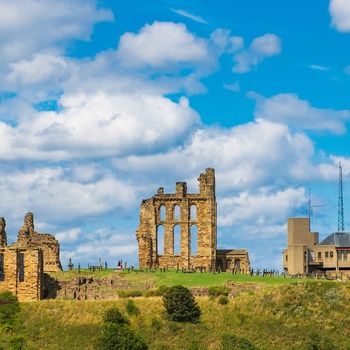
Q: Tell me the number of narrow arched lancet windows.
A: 6